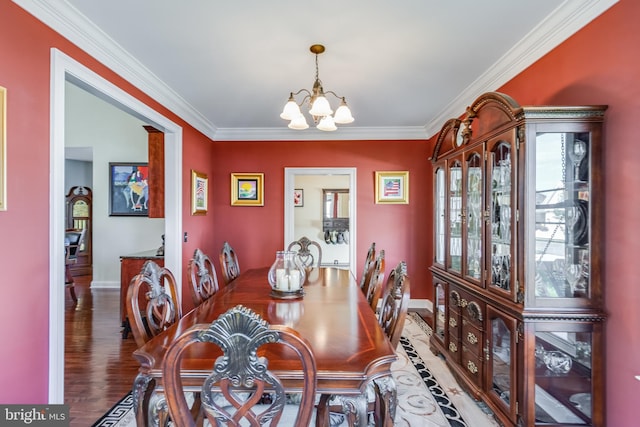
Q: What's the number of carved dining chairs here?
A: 8